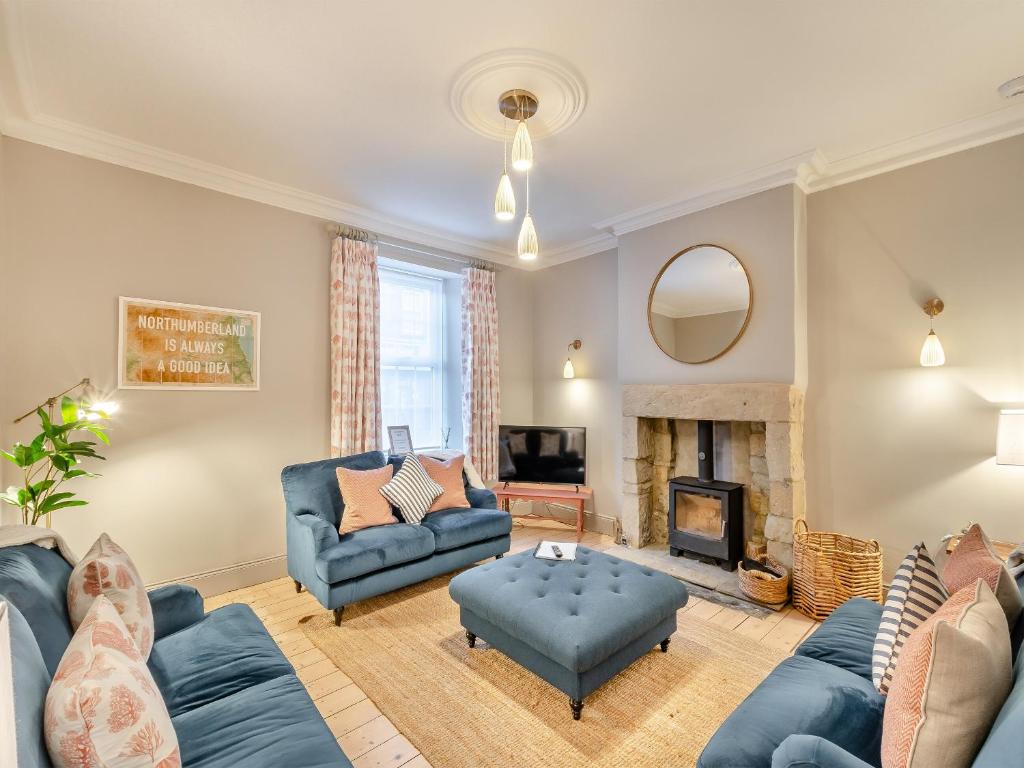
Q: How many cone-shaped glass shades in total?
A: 5